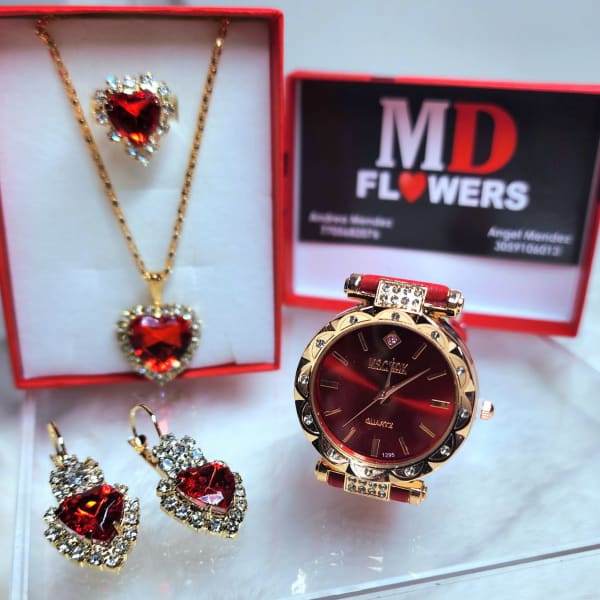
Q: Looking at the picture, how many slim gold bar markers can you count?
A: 11